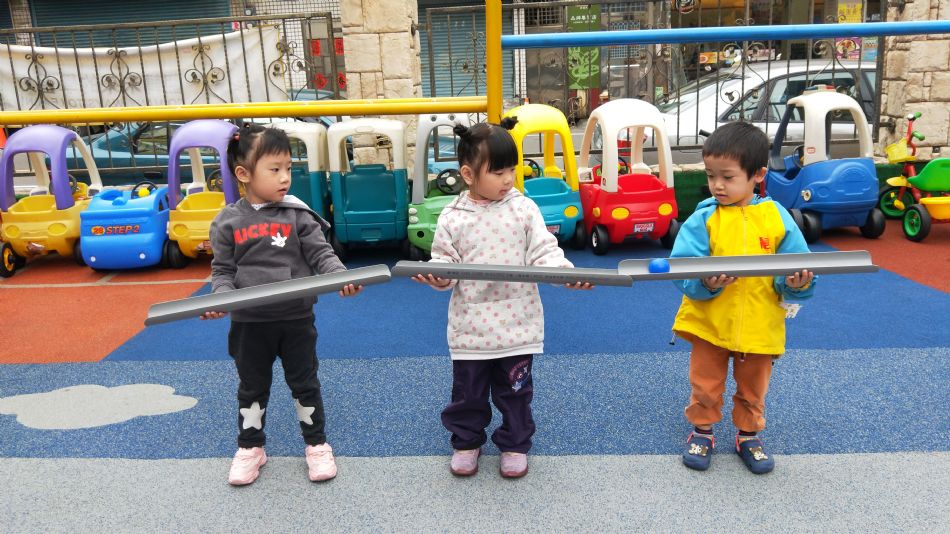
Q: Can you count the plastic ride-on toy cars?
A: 9